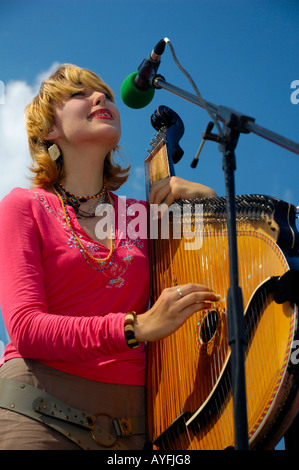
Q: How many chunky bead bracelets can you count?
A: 1